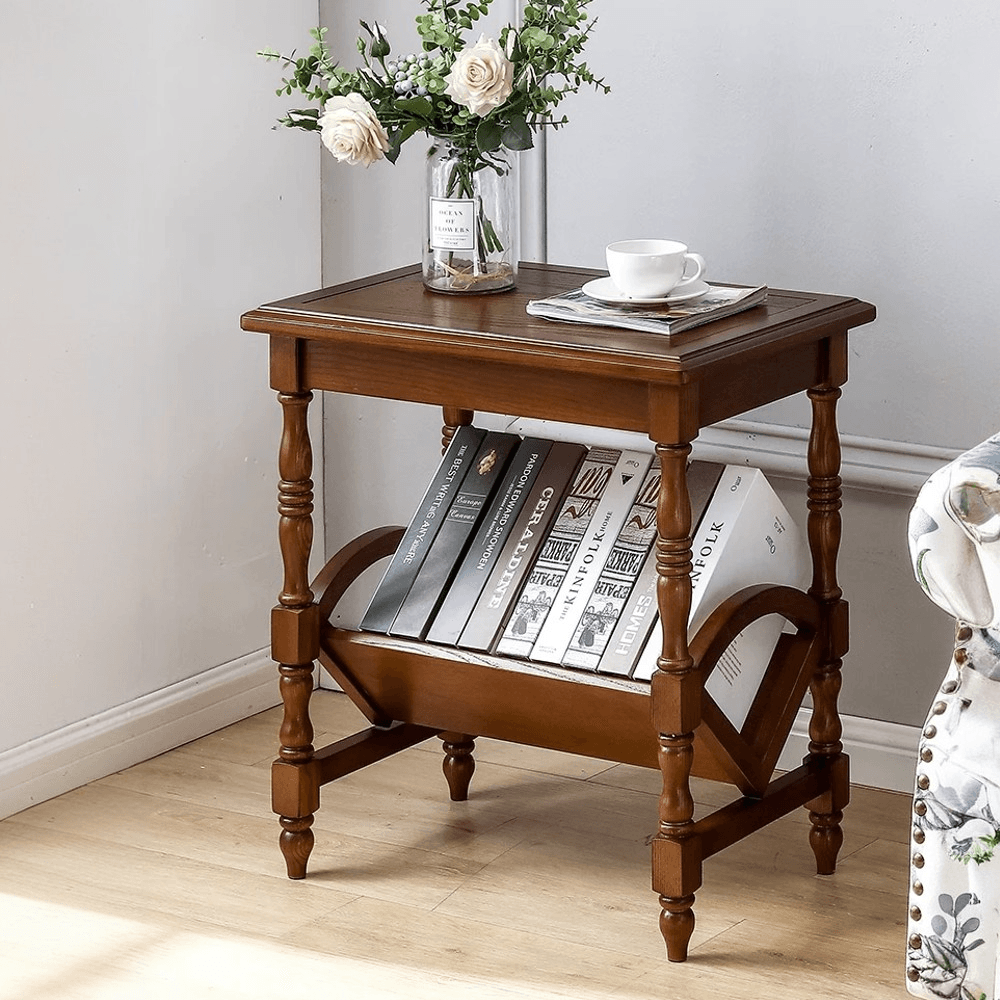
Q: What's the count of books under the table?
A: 9